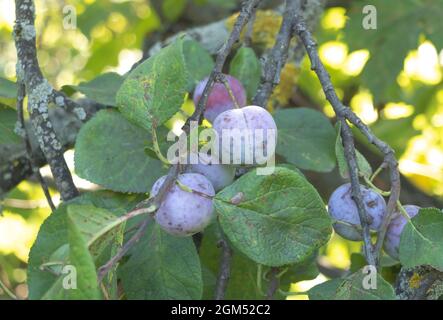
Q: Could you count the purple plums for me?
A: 6